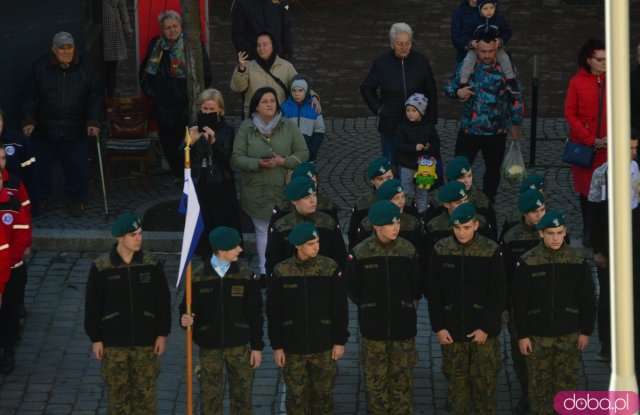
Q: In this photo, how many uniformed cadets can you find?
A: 14